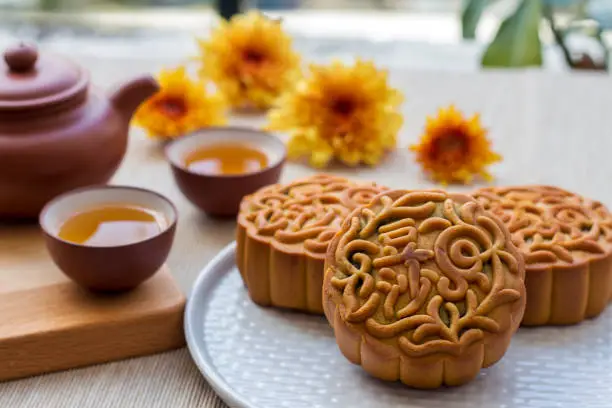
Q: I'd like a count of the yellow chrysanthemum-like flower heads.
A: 4